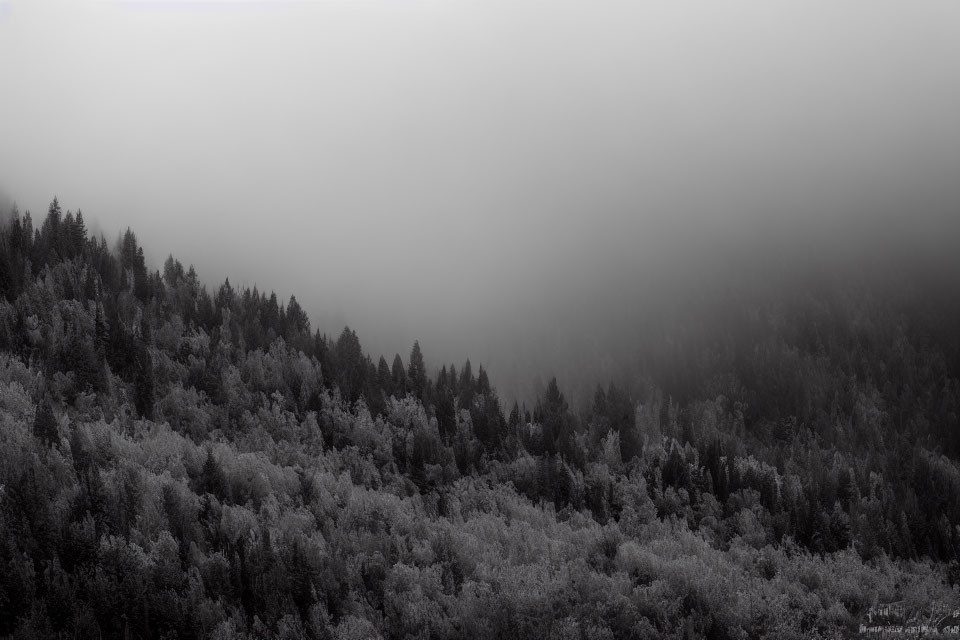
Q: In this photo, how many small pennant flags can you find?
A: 0